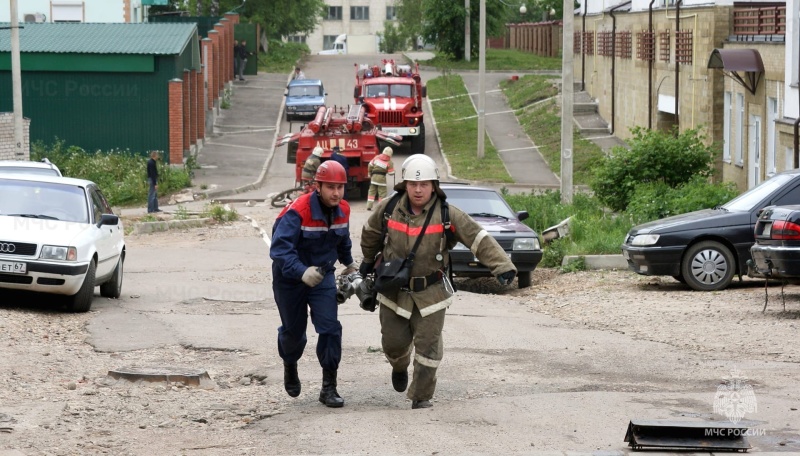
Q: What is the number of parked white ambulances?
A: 0